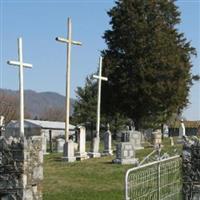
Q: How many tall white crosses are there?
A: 3